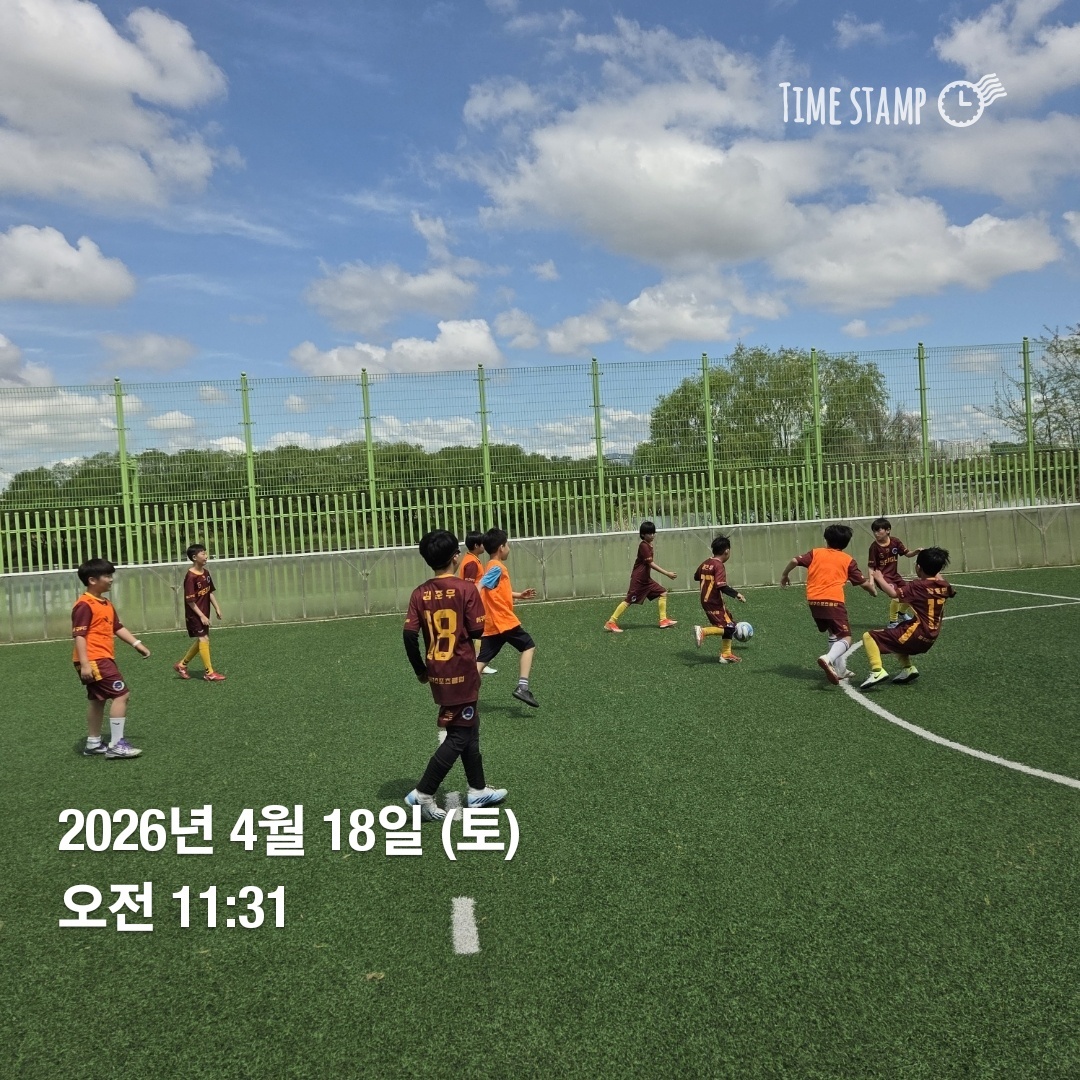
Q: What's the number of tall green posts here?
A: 9